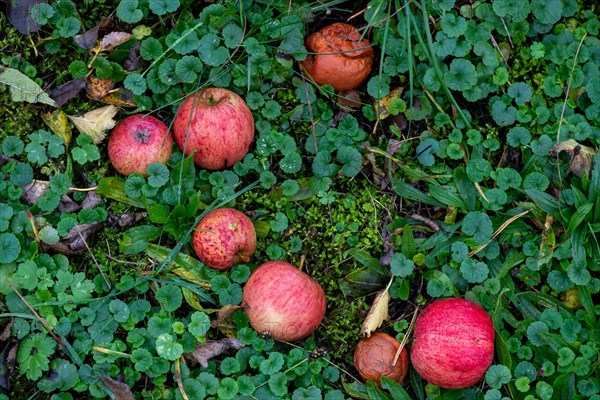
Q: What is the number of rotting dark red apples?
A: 2